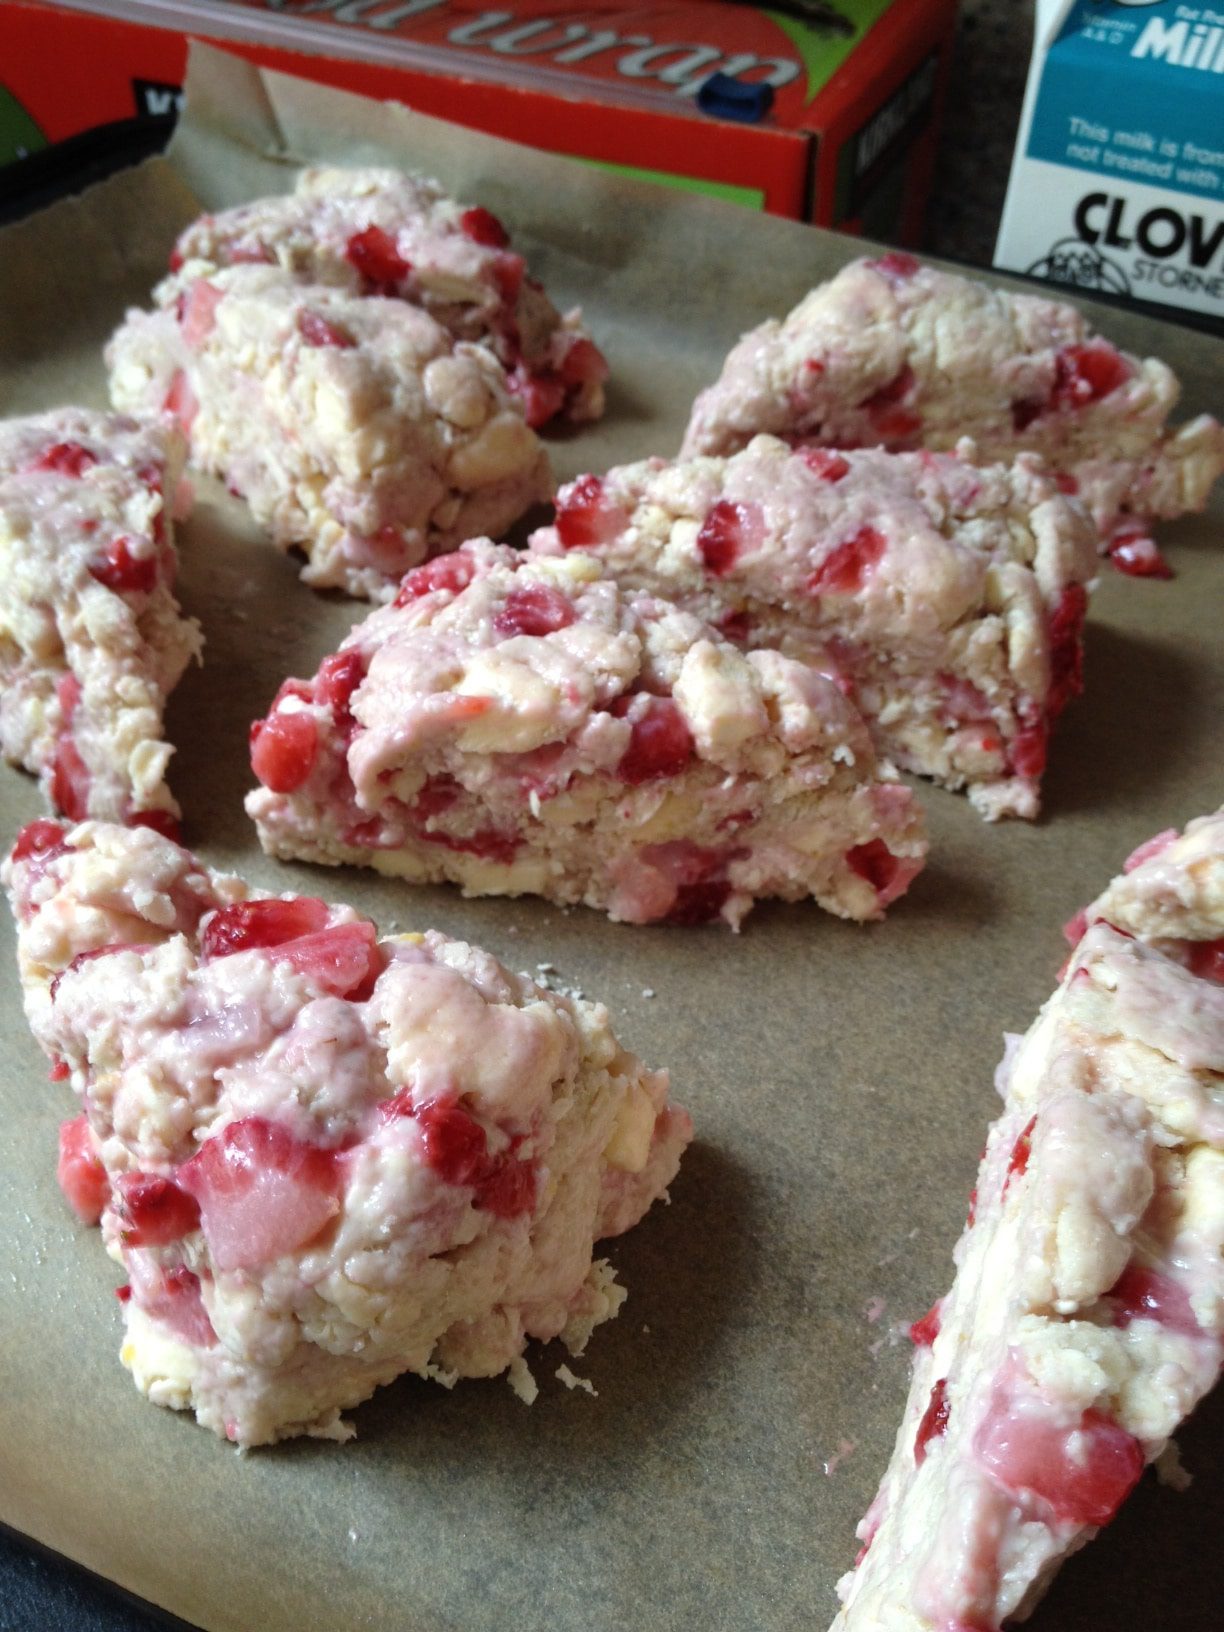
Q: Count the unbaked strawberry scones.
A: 8